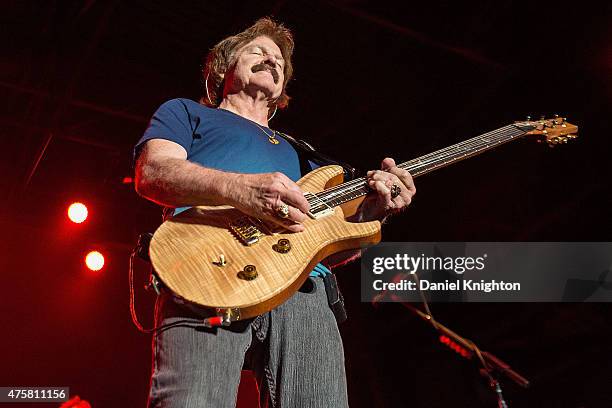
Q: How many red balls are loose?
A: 2